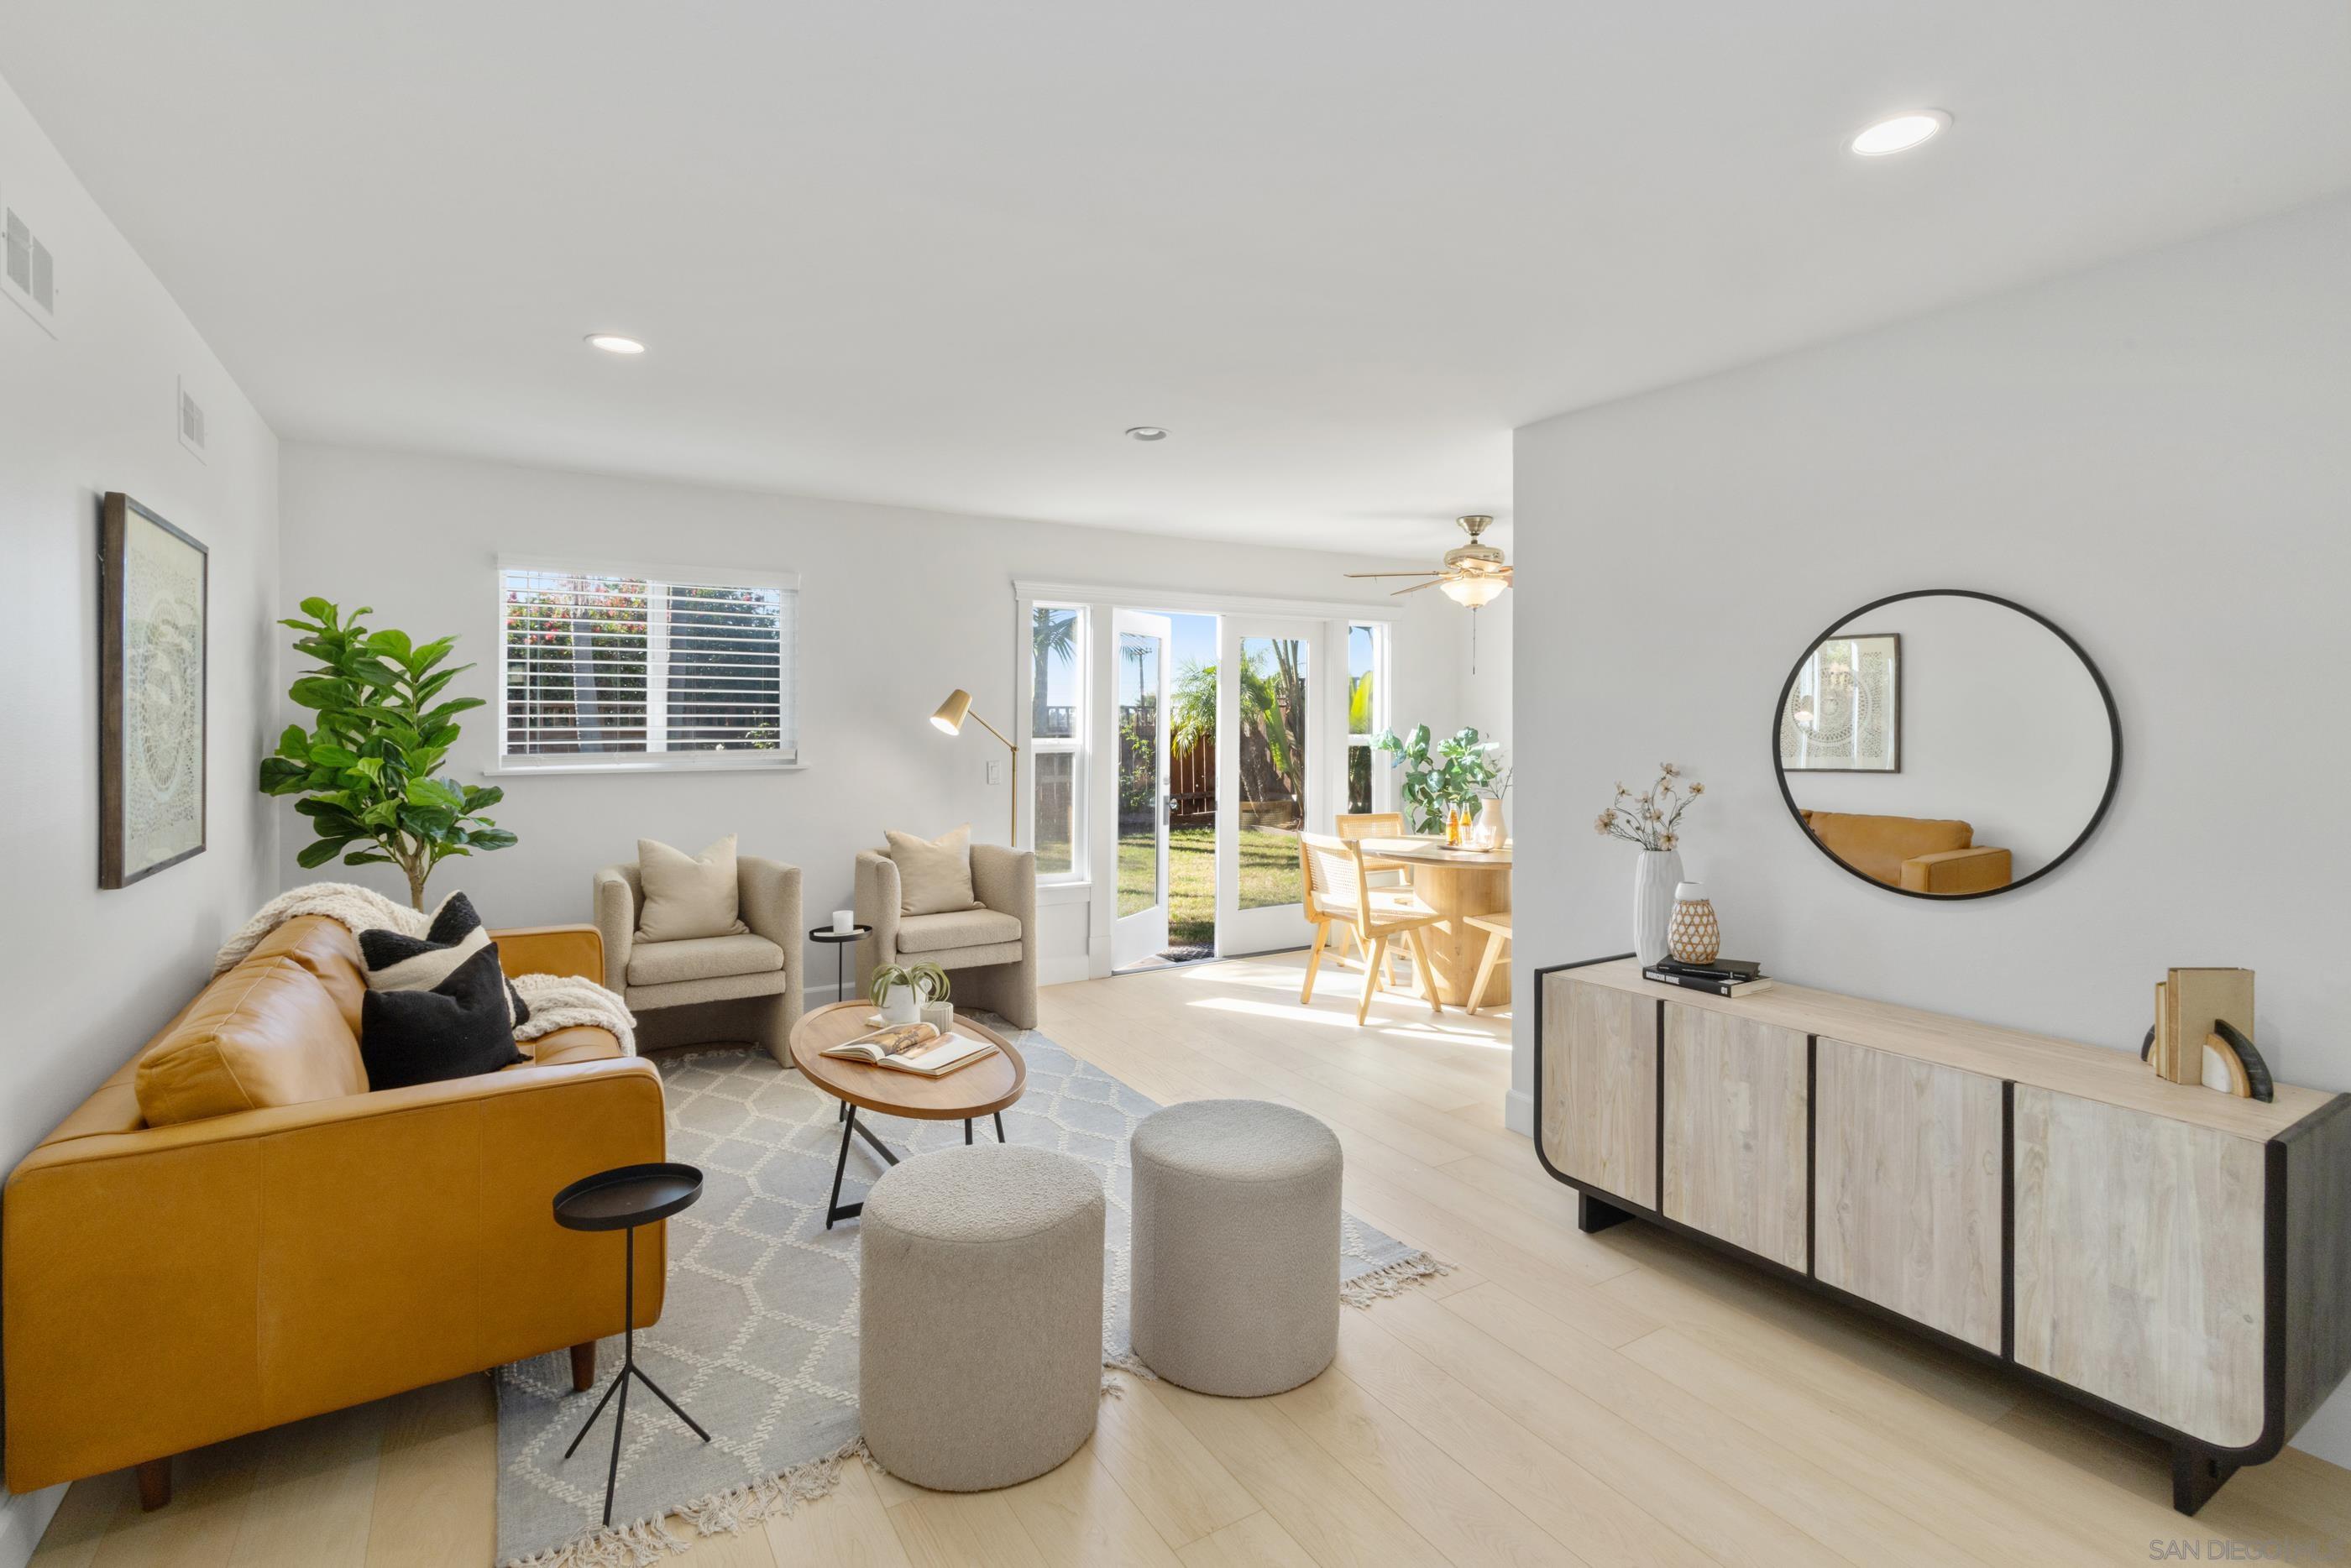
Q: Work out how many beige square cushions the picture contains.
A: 2